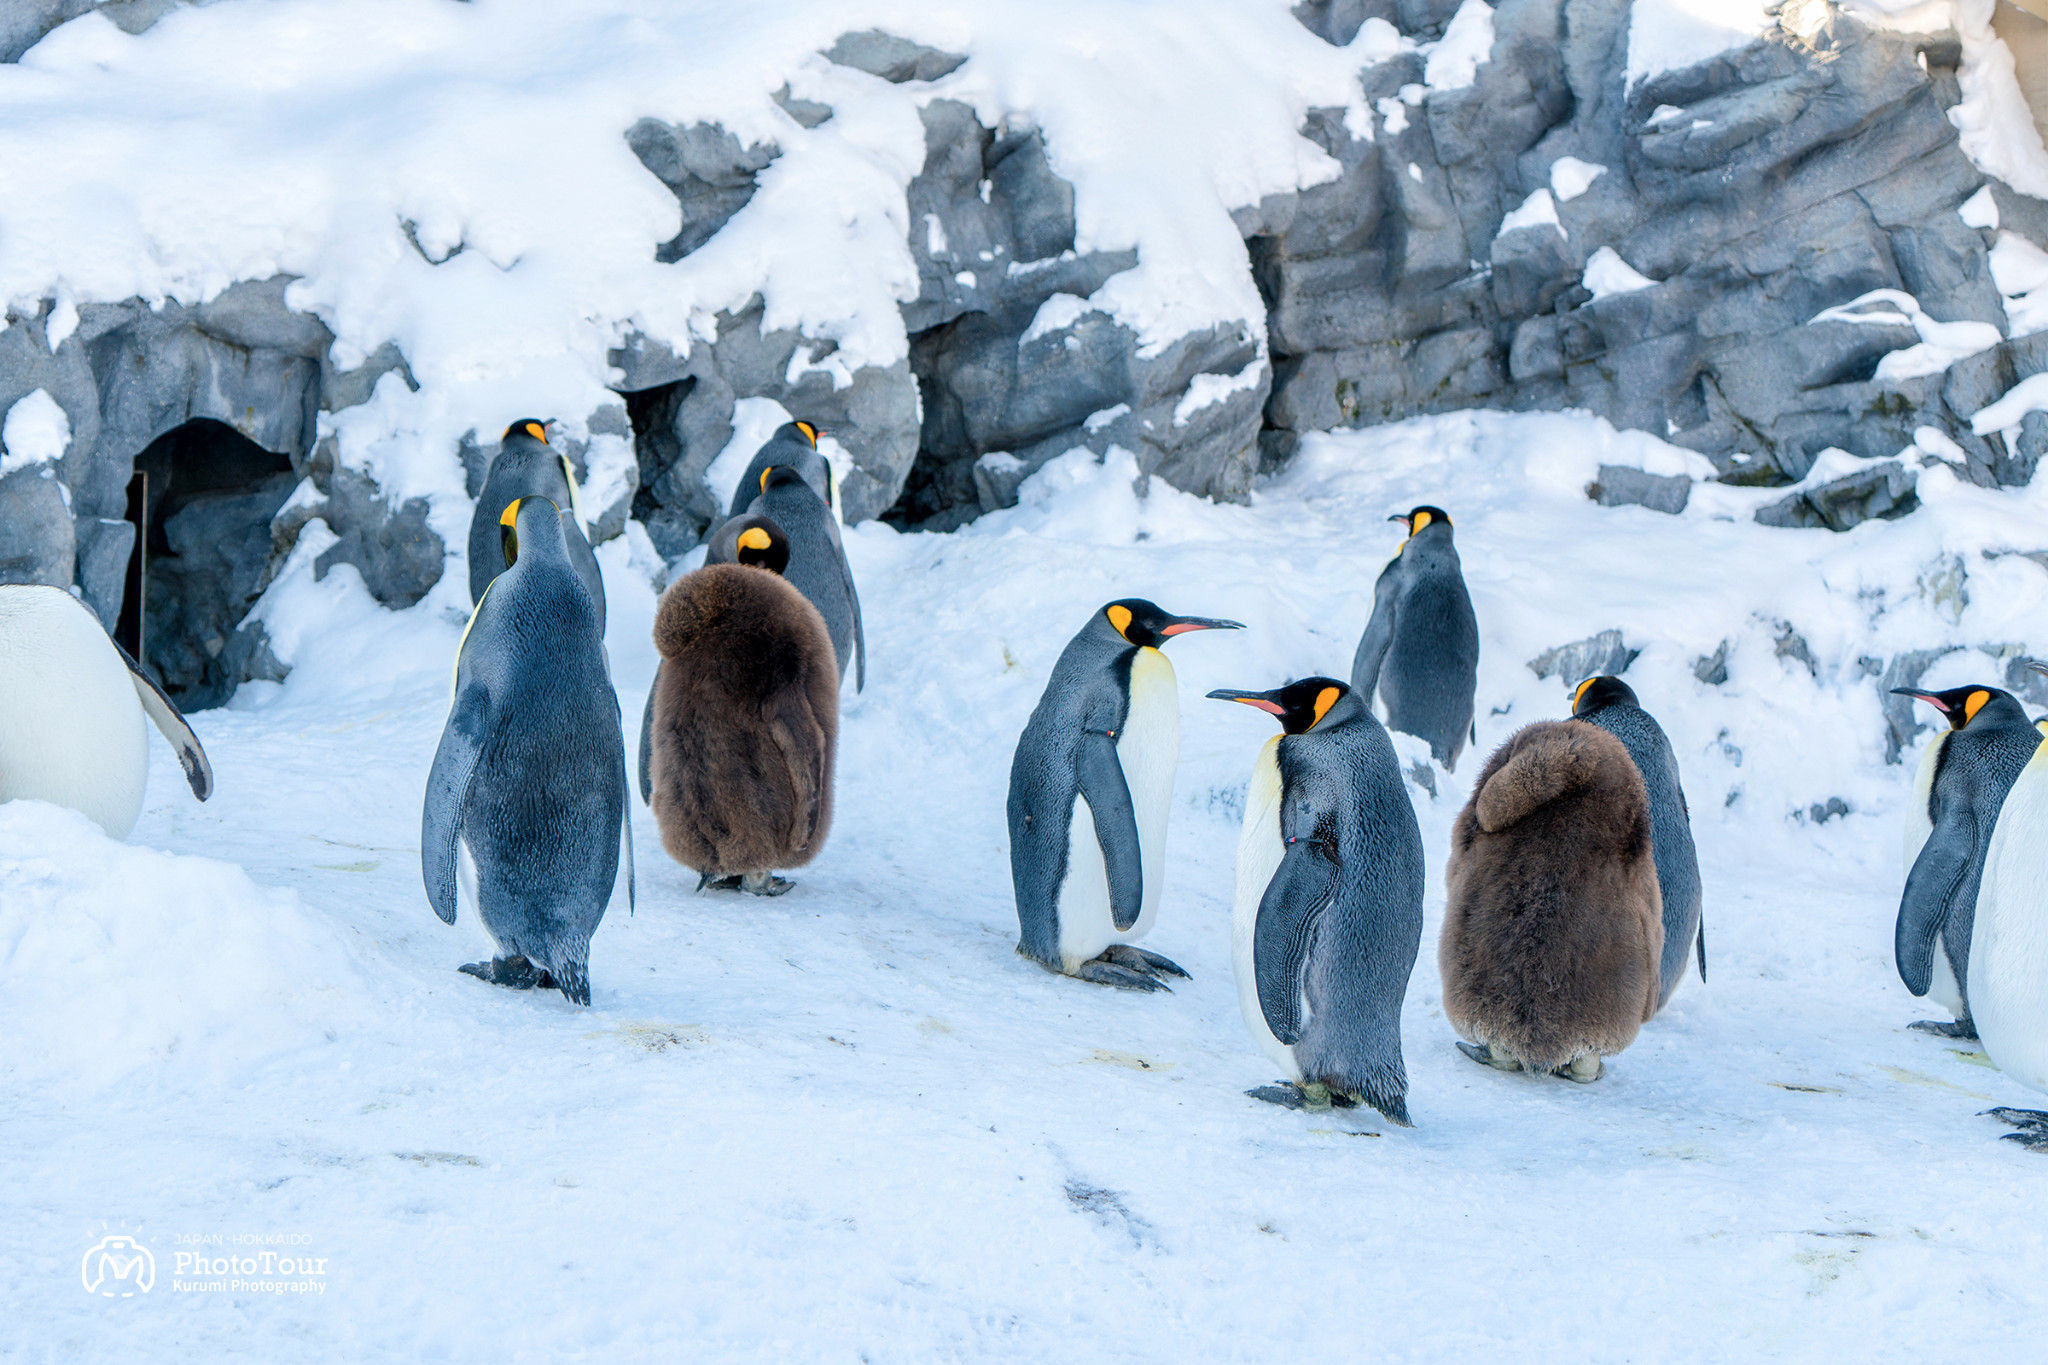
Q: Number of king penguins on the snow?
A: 14